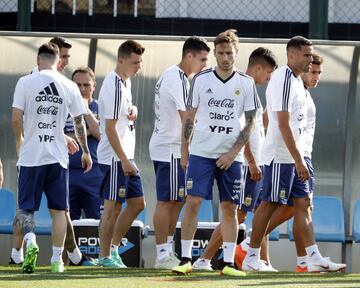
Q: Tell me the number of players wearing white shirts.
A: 8